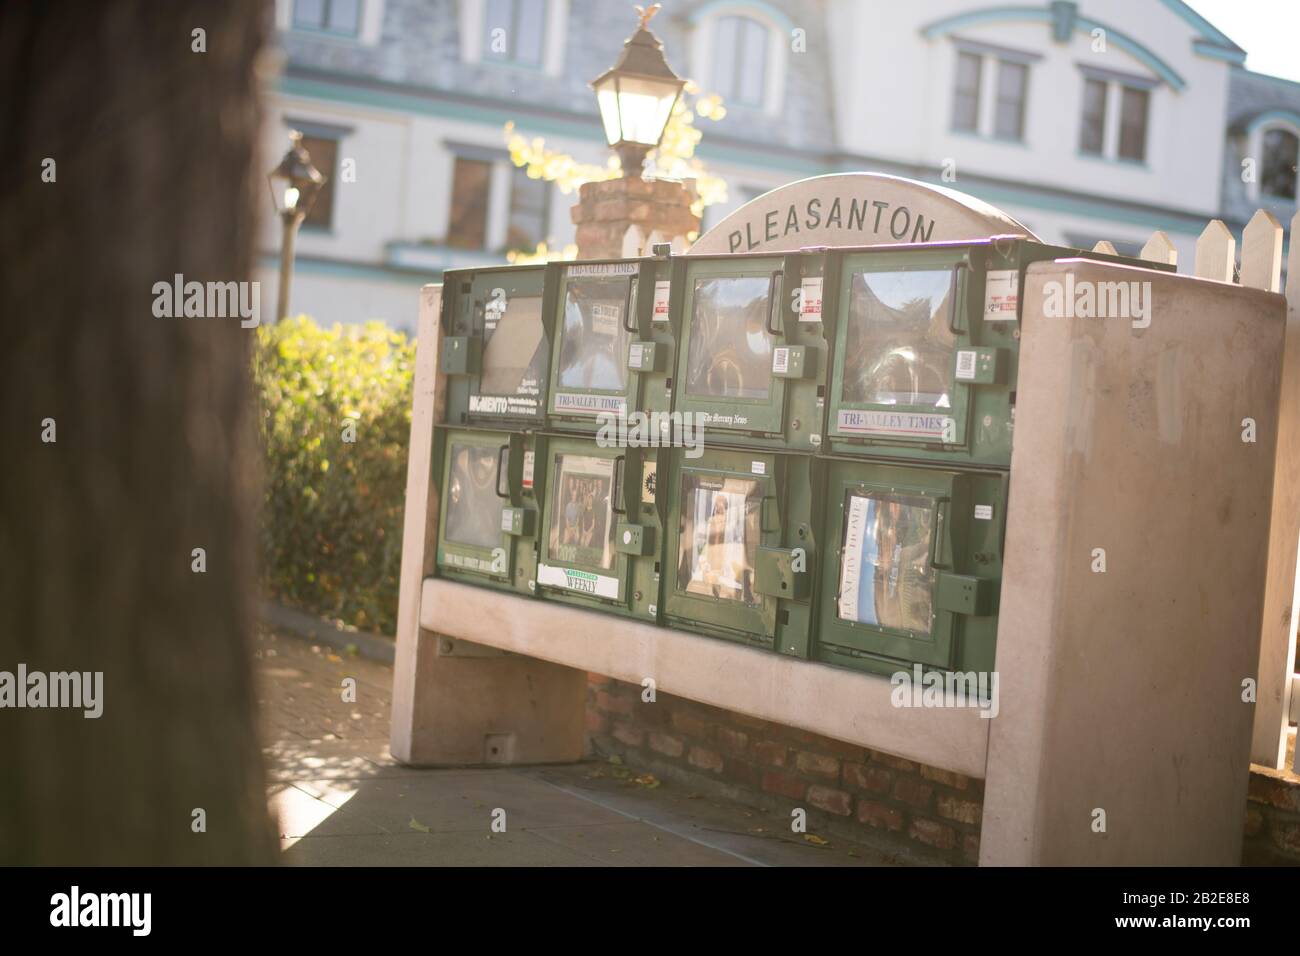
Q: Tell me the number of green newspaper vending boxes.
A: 8